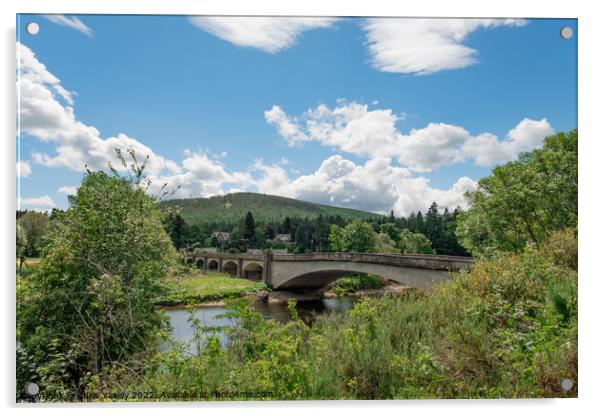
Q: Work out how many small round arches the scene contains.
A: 5